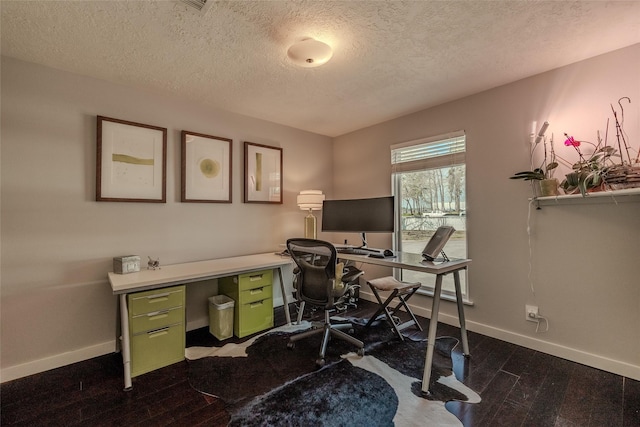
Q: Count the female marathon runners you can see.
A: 0